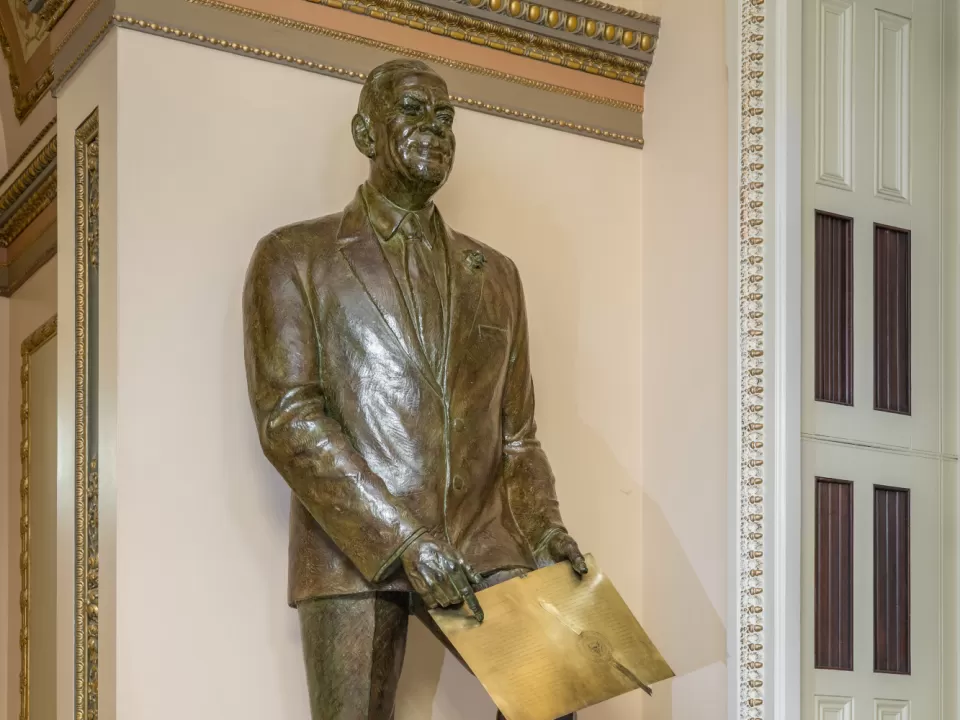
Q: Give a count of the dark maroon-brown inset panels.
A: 4